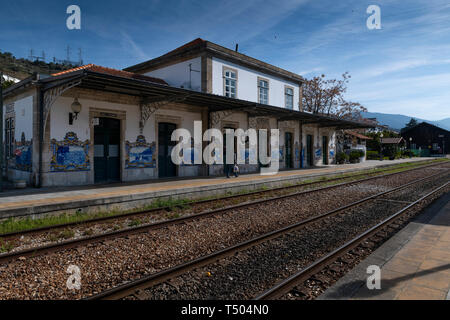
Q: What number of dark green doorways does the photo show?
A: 7